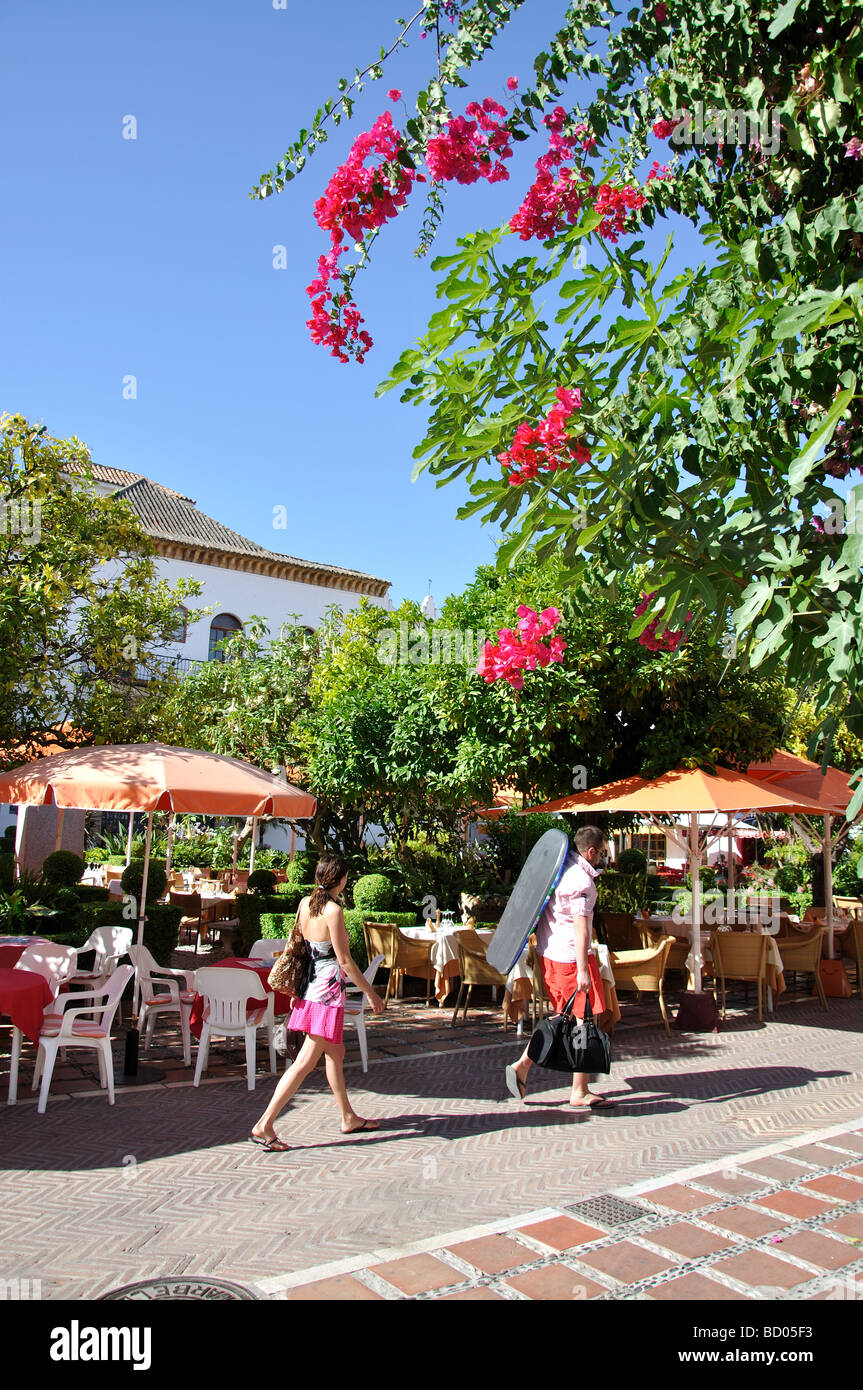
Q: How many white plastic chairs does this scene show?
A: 7